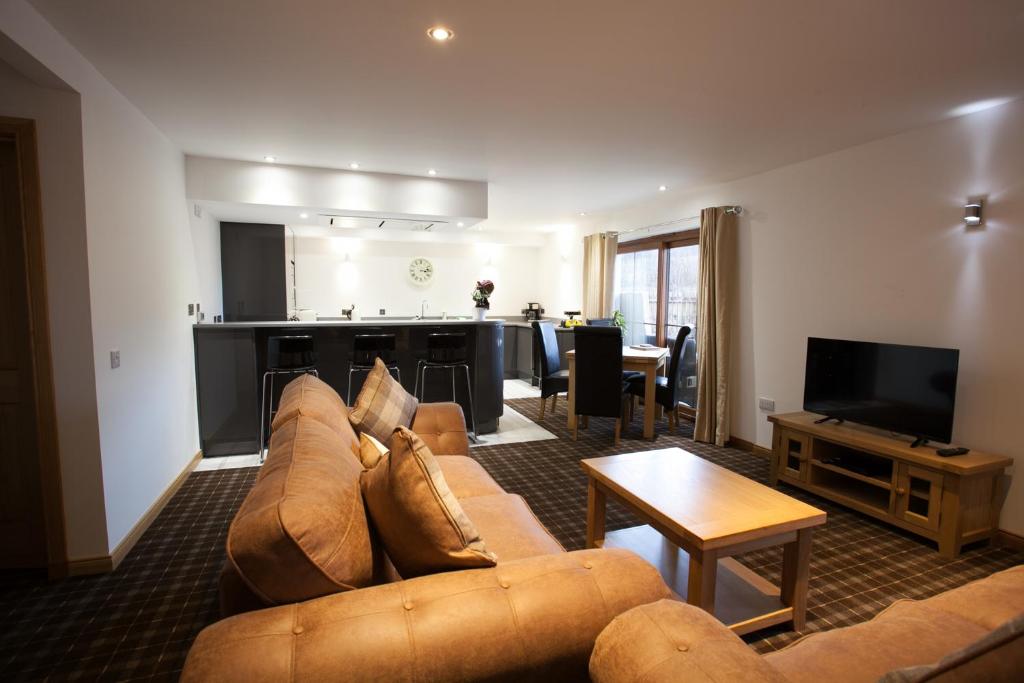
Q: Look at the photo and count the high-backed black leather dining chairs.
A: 4